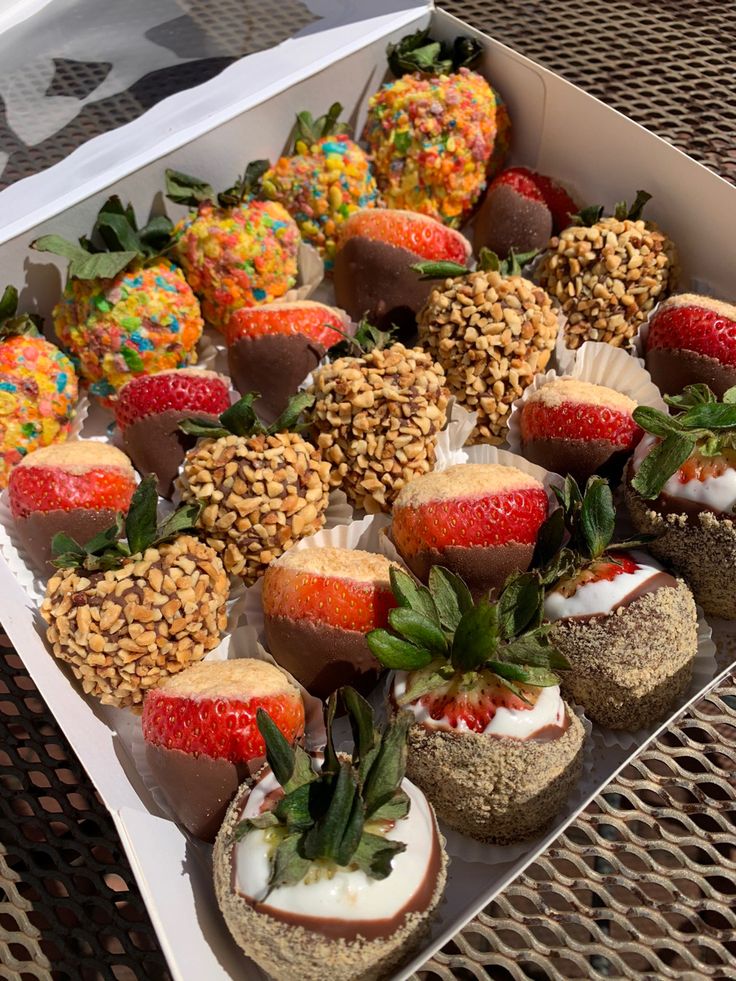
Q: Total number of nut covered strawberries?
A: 5